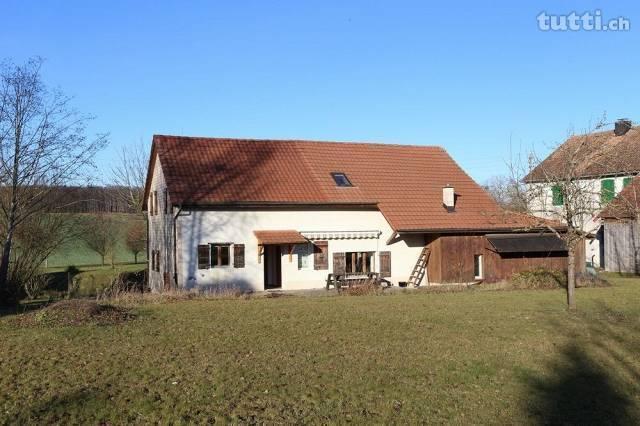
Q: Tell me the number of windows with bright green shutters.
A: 3